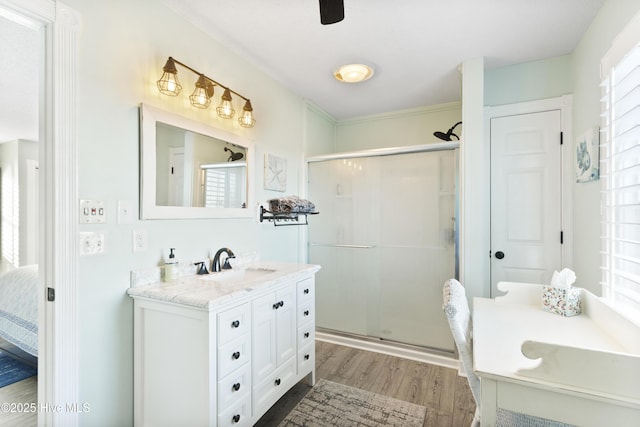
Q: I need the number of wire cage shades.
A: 4